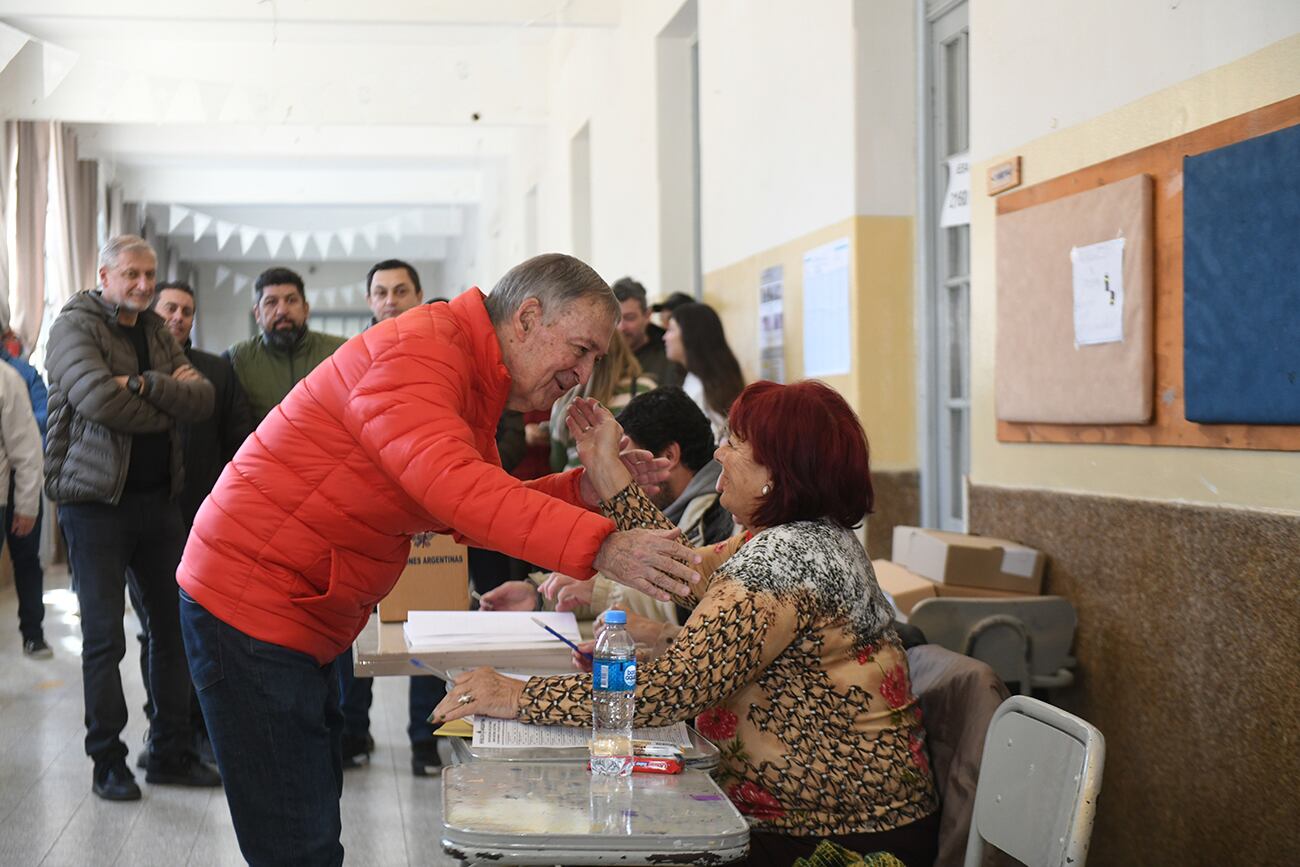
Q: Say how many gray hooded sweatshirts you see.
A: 1